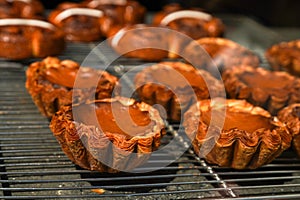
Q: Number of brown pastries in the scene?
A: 14